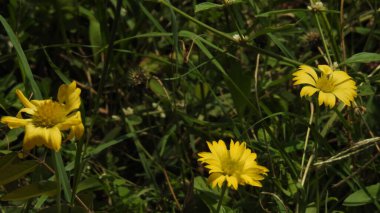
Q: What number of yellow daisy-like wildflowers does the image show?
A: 3